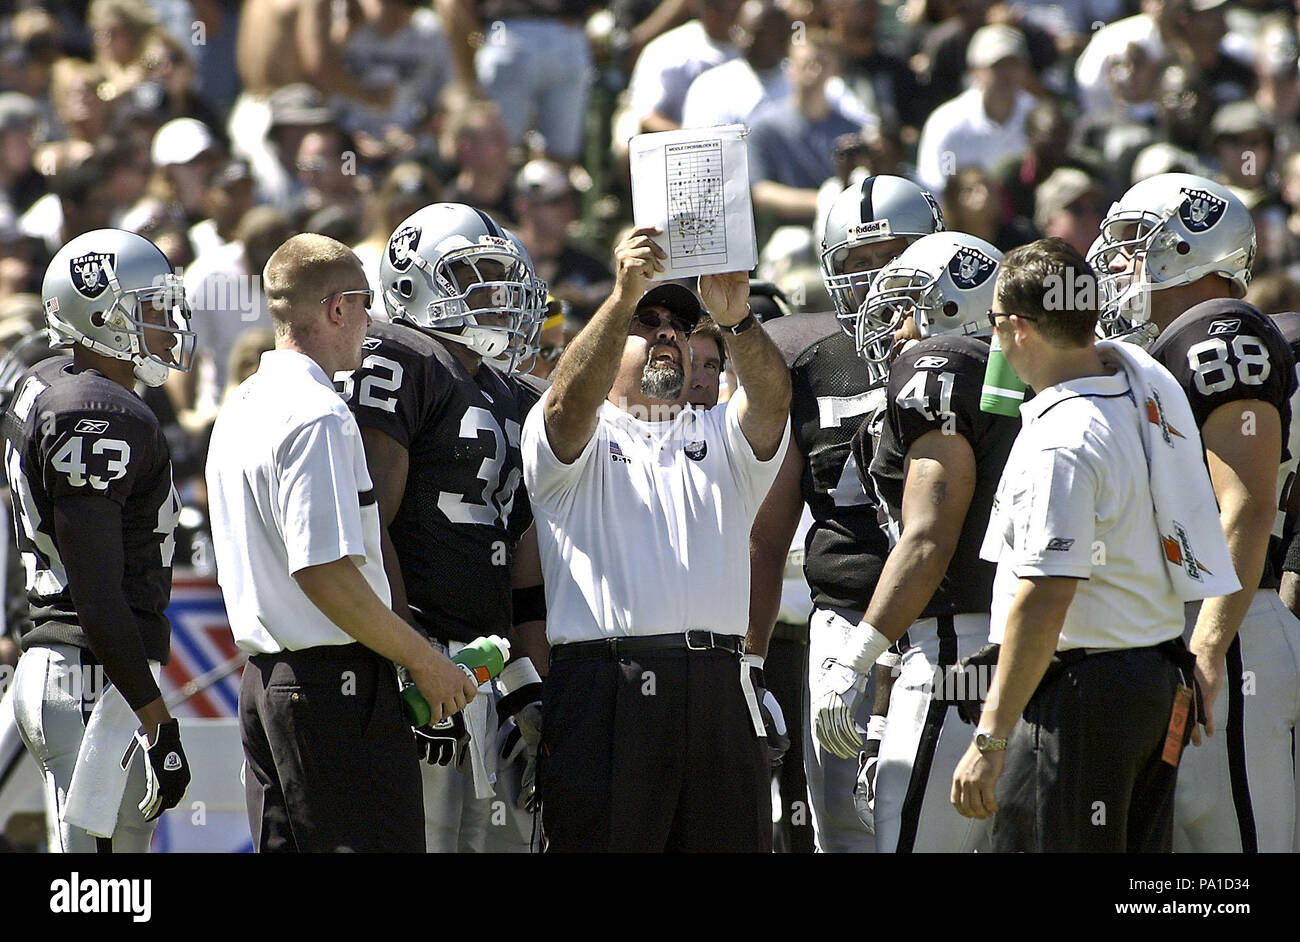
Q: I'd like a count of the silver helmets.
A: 7